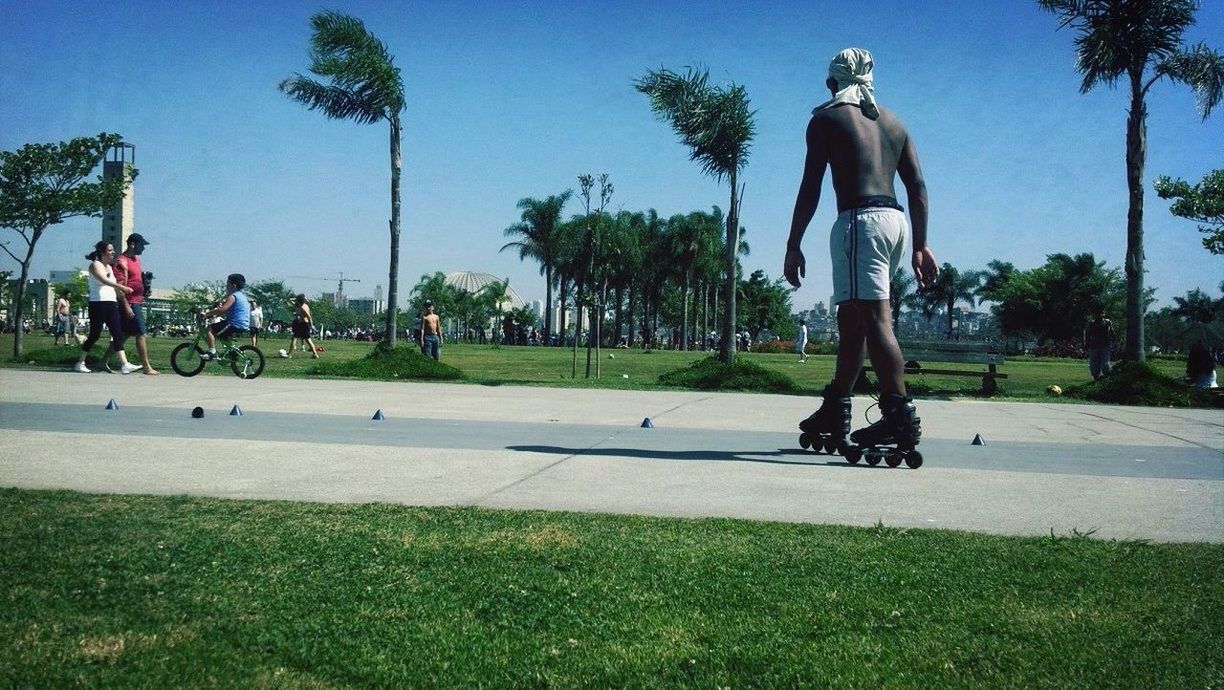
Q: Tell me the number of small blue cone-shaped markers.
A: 5